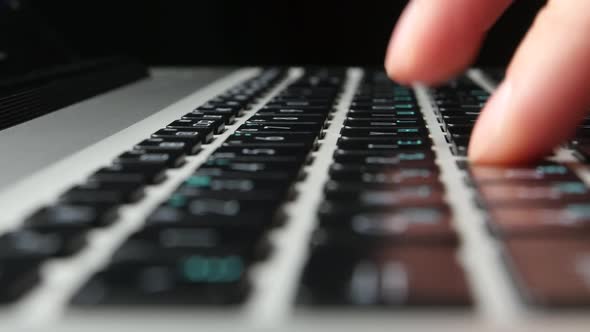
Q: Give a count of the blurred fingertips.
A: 2